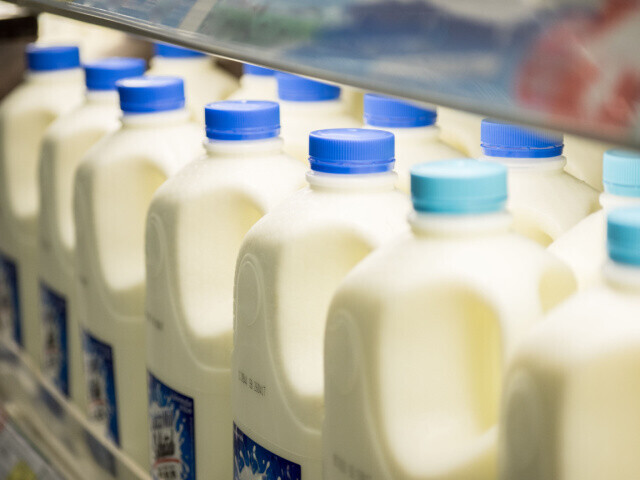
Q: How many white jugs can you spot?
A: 13